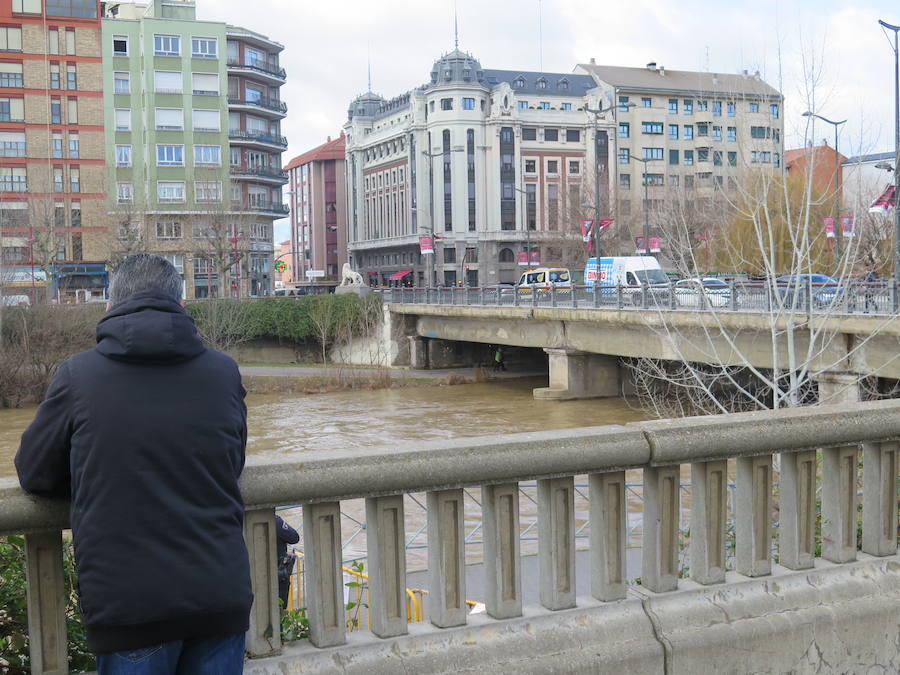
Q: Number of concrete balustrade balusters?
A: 14